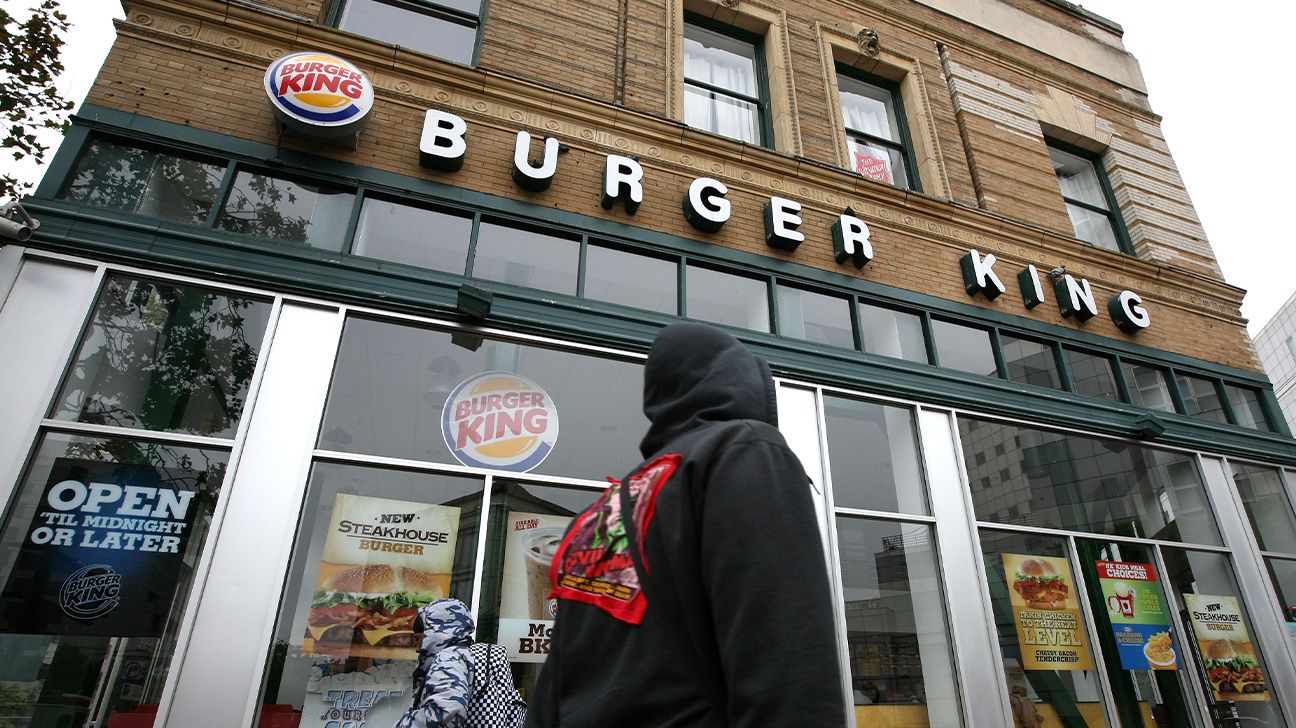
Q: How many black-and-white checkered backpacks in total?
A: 1